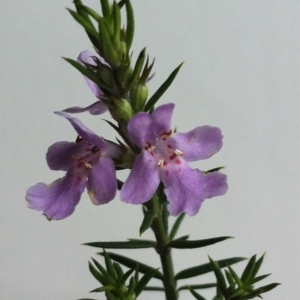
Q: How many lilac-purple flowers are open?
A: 3